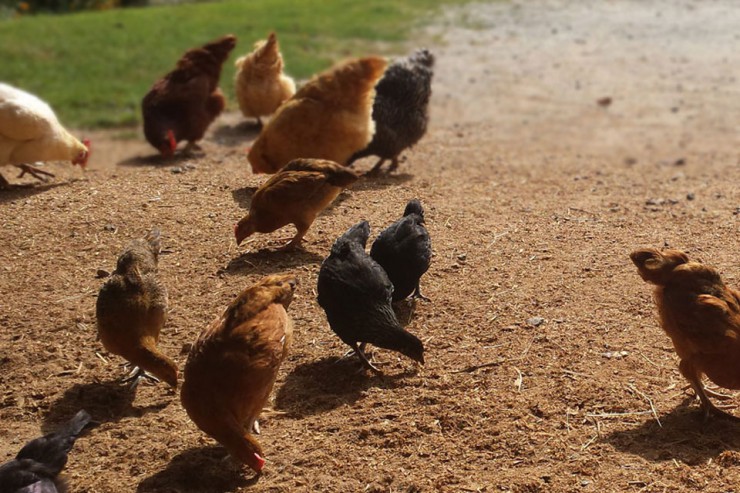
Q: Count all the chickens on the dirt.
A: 12